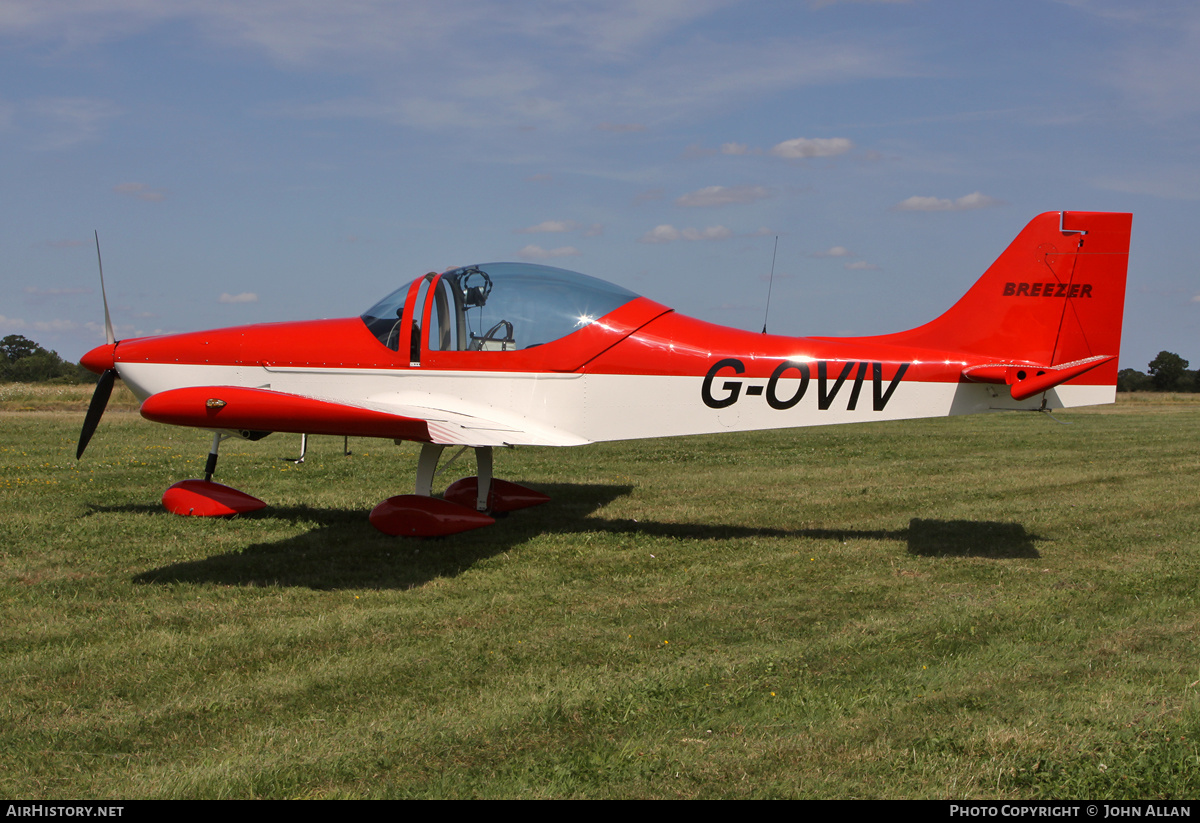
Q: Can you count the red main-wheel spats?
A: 2